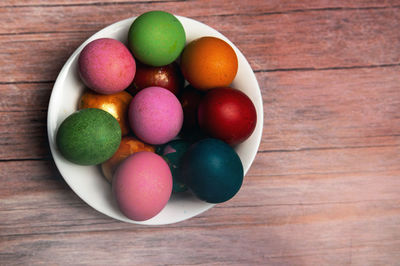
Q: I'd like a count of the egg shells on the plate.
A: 13